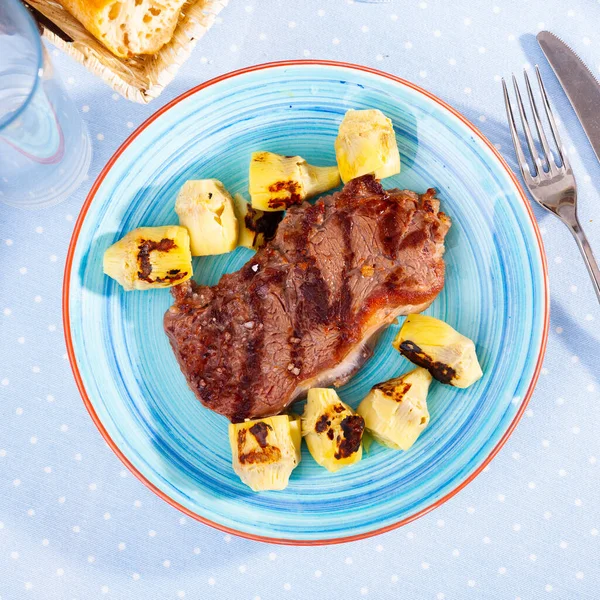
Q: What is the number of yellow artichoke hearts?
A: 9